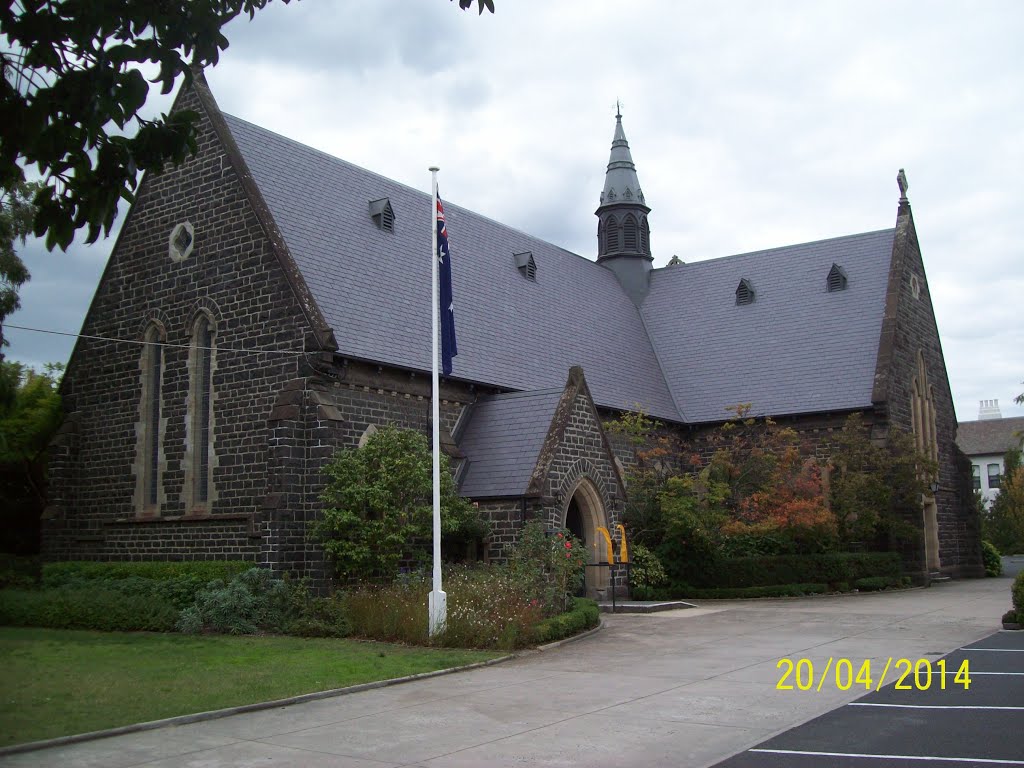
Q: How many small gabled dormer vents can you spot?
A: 4